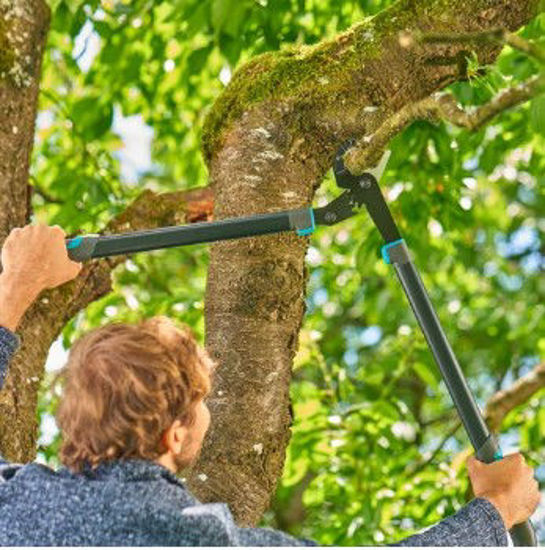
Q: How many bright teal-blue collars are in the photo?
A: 2